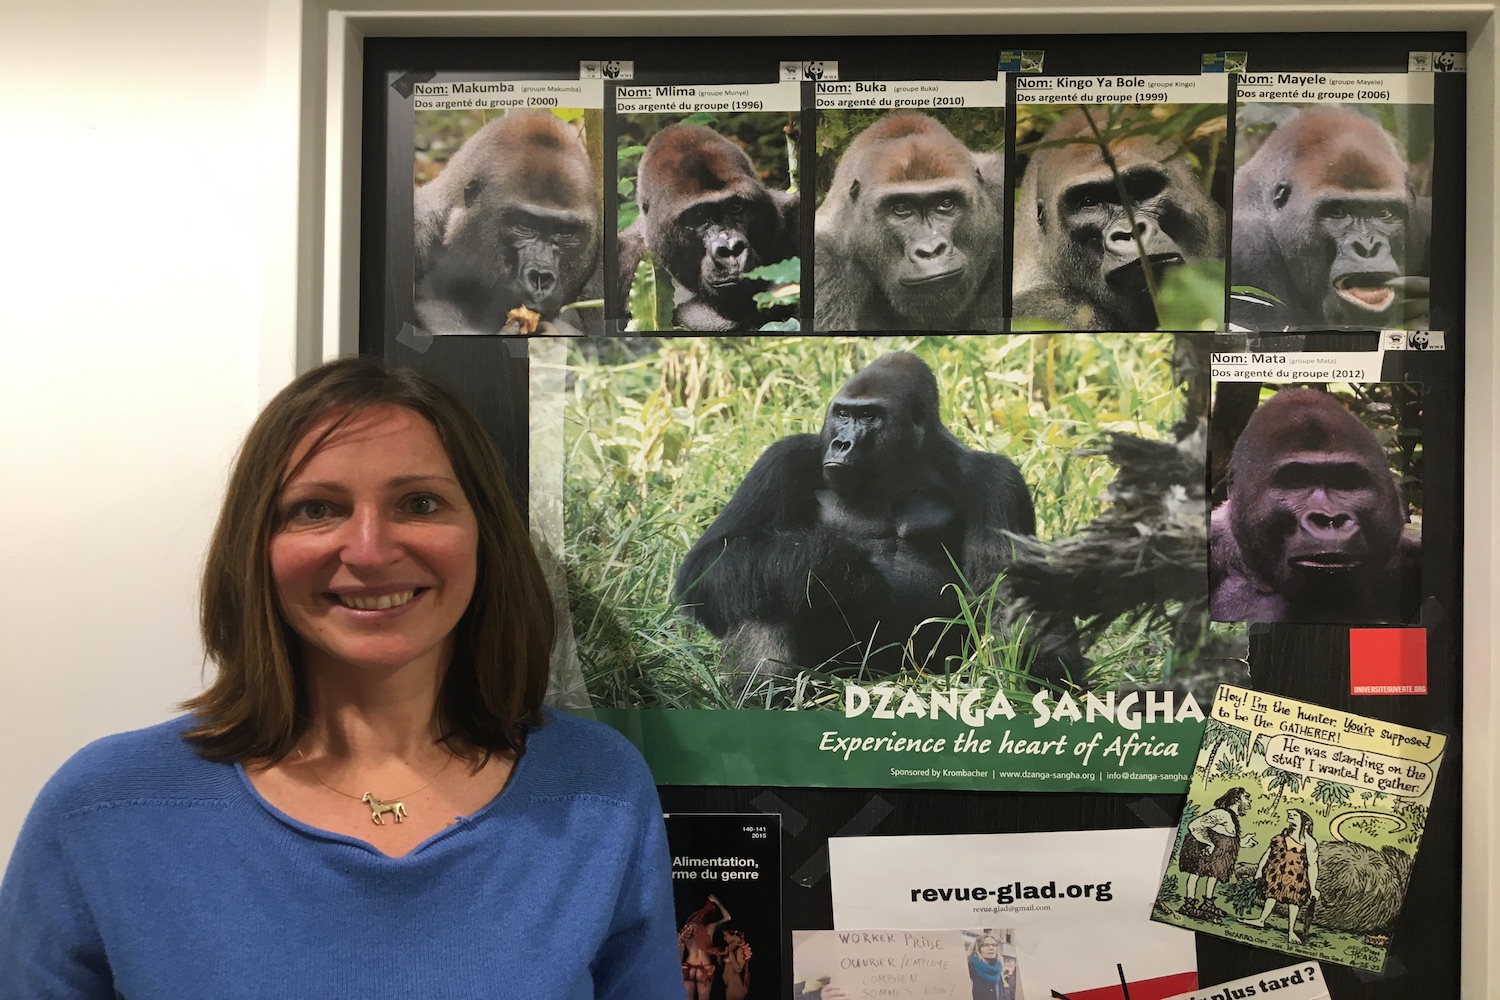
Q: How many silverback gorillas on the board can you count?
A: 7